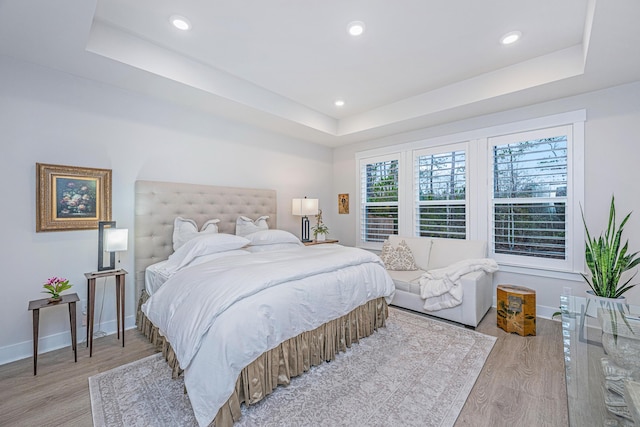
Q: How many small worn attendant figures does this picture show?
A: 0